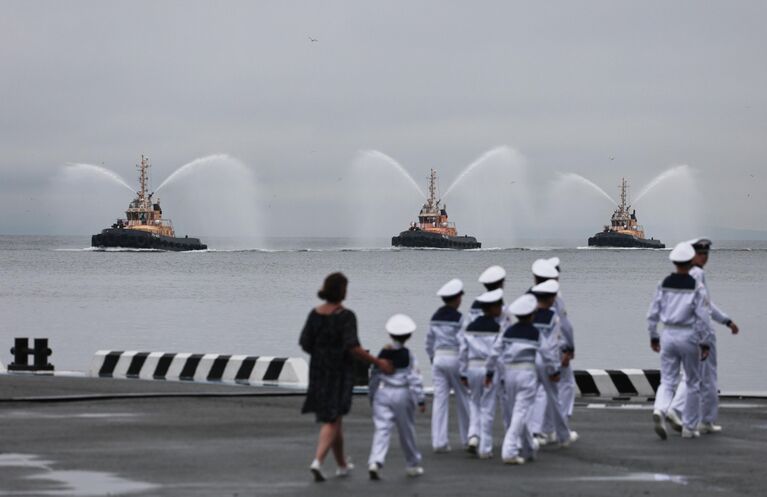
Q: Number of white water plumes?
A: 6